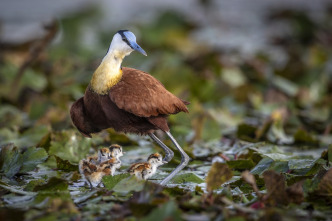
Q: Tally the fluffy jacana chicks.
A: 4